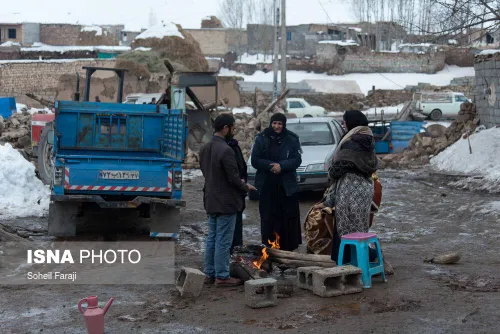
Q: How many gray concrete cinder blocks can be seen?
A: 4